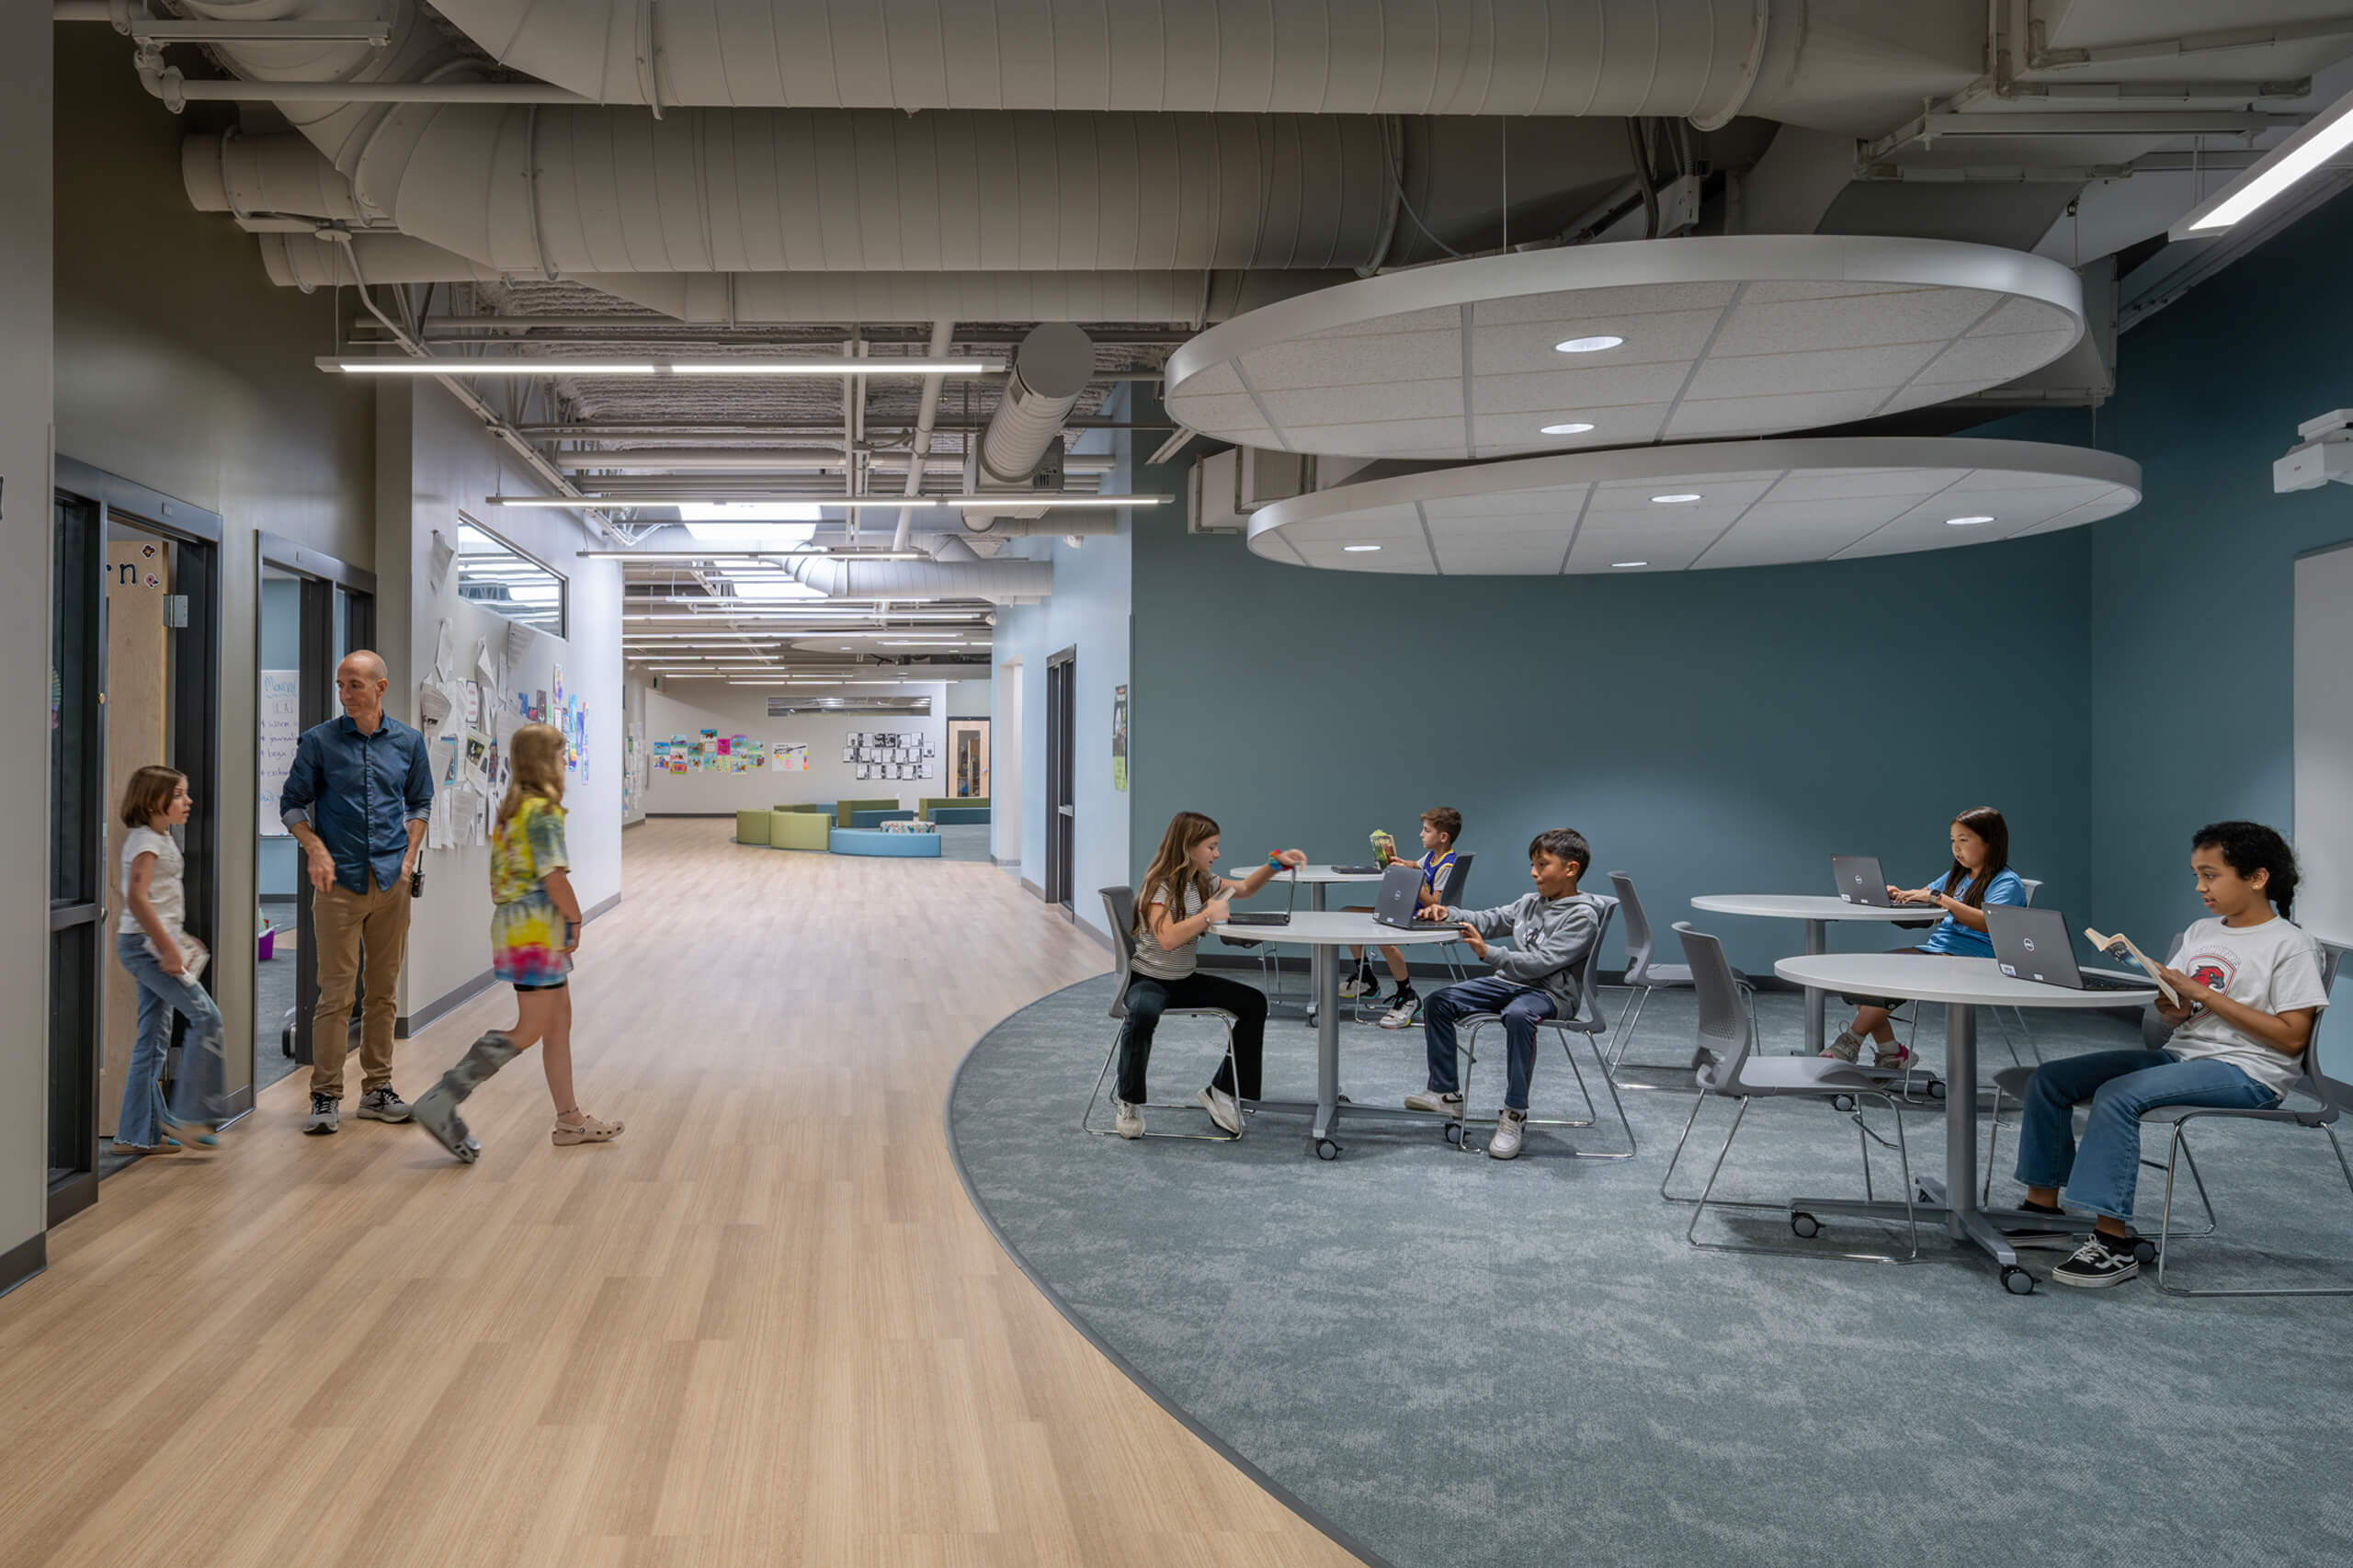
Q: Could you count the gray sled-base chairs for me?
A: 9